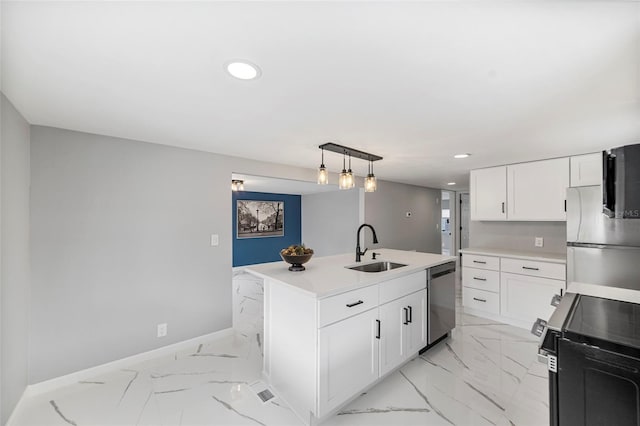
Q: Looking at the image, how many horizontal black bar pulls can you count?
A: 5